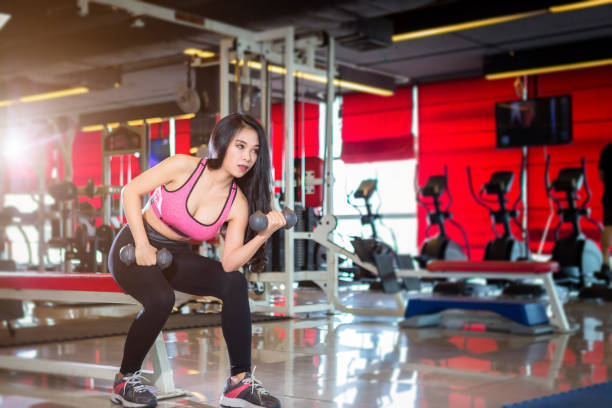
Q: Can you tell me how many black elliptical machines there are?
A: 4